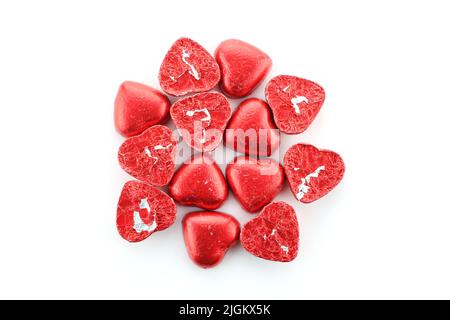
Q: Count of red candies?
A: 13